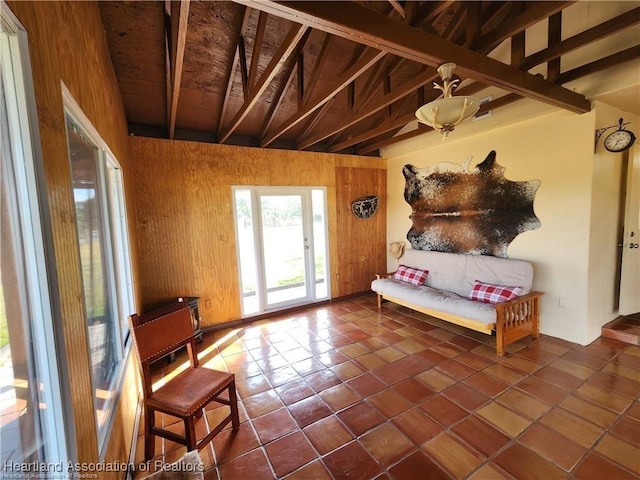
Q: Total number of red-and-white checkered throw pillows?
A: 2